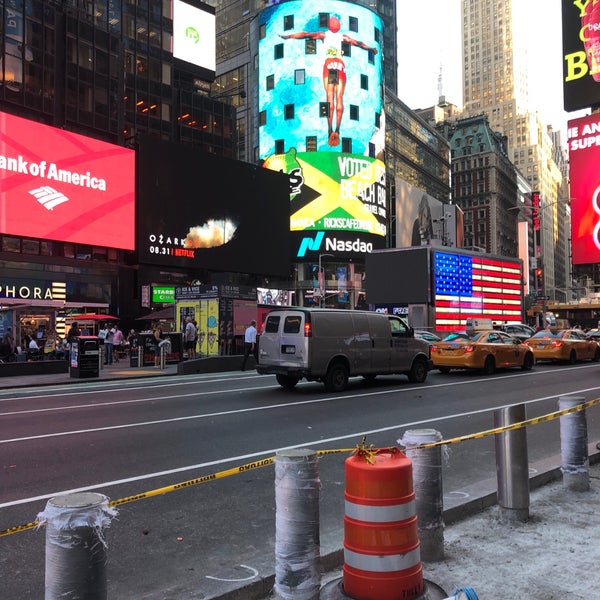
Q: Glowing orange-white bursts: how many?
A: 1